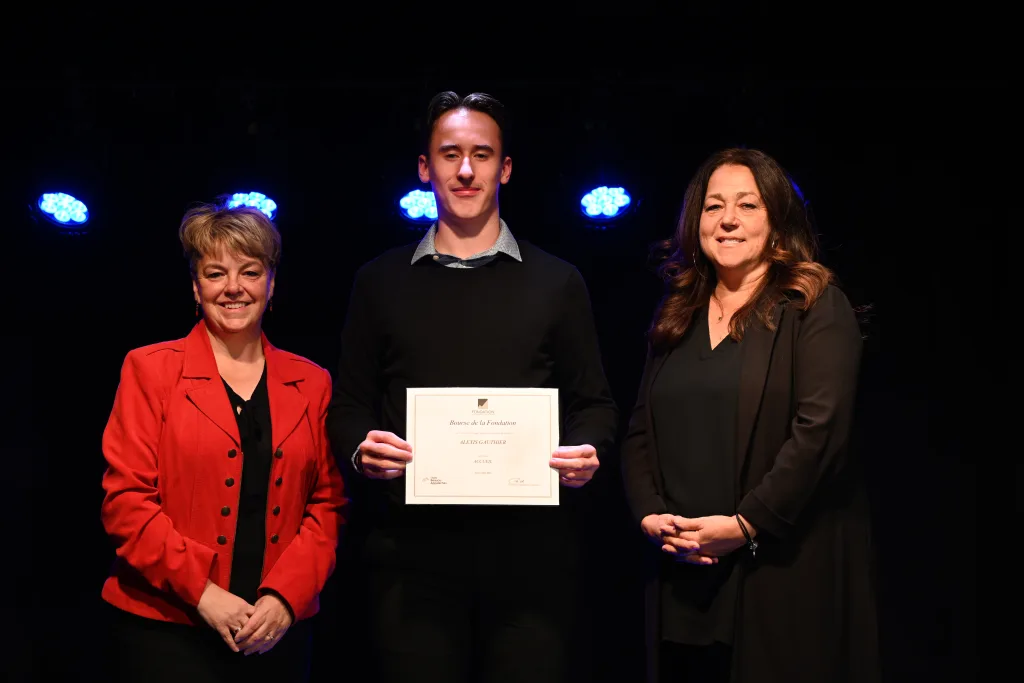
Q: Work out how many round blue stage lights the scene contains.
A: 4